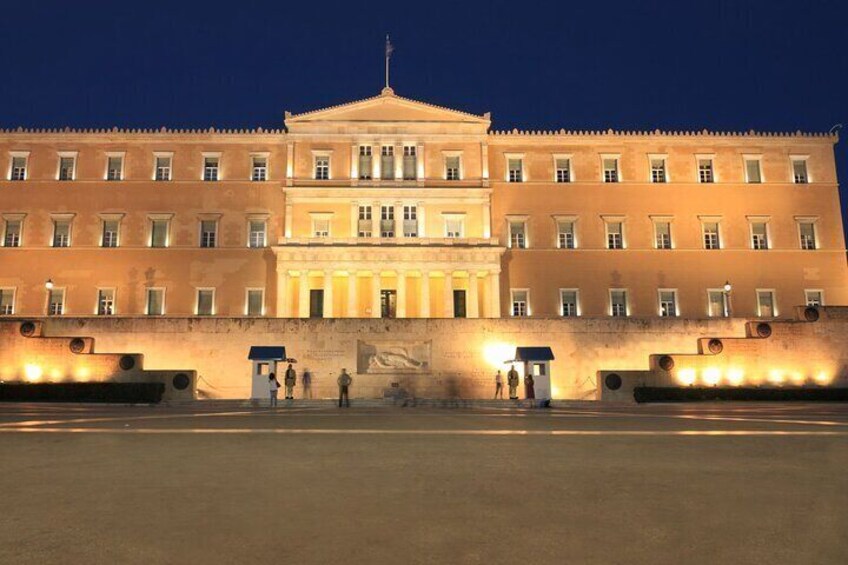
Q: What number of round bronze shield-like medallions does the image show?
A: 9